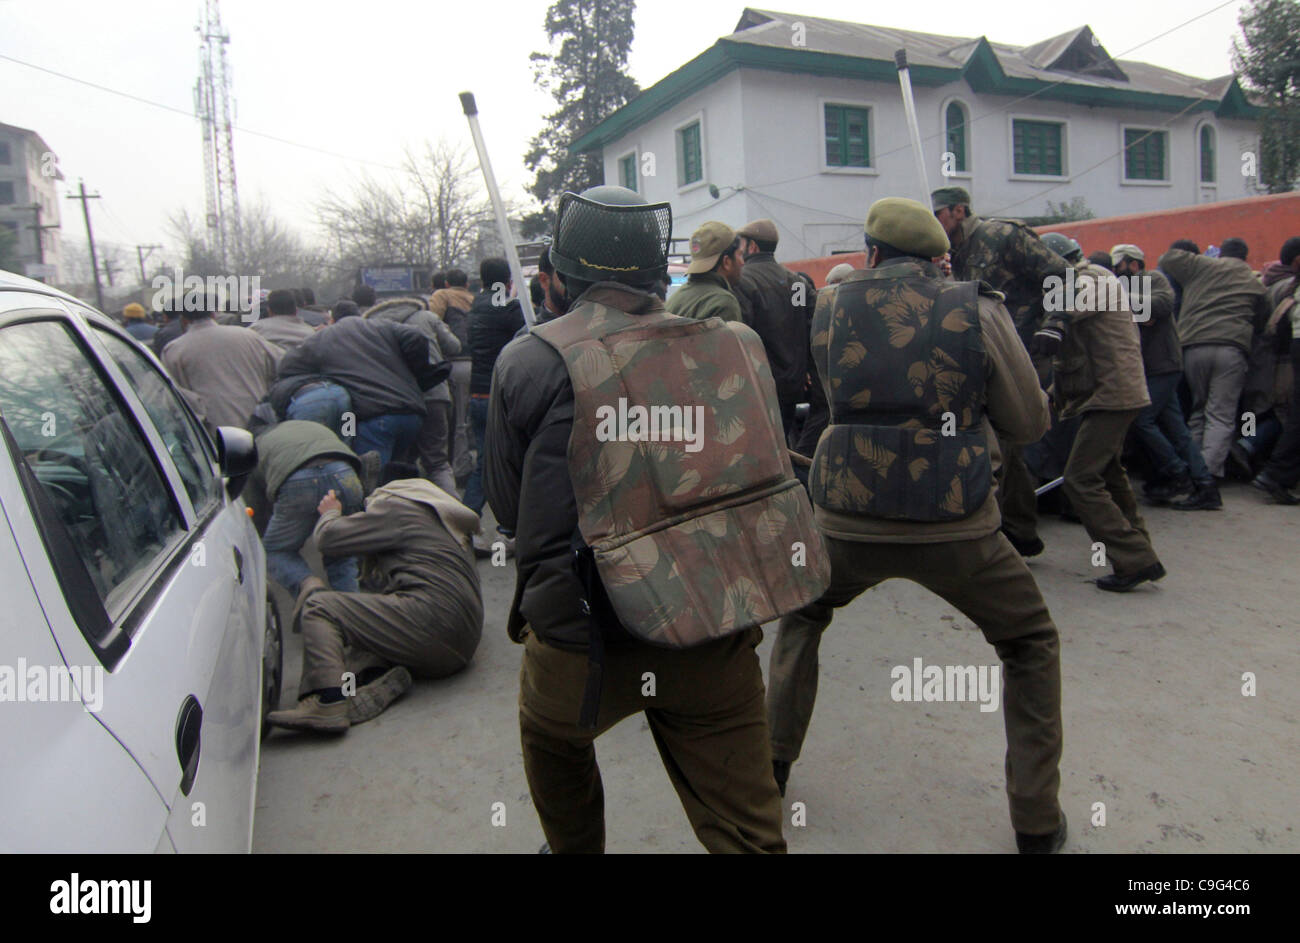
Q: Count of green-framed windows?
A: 7